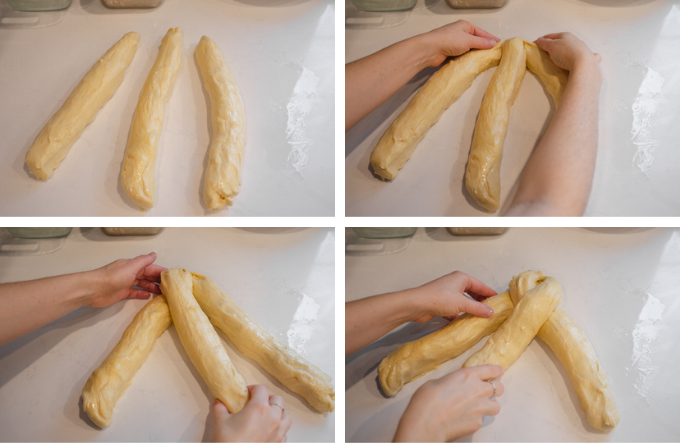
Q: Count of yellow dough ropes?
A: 12